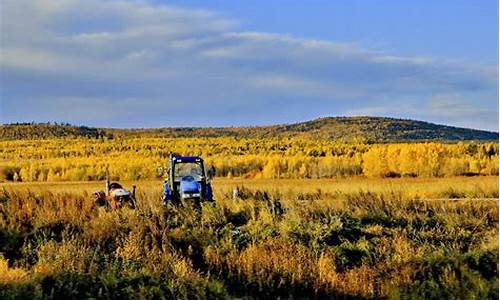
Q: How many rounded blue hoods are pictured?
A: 1